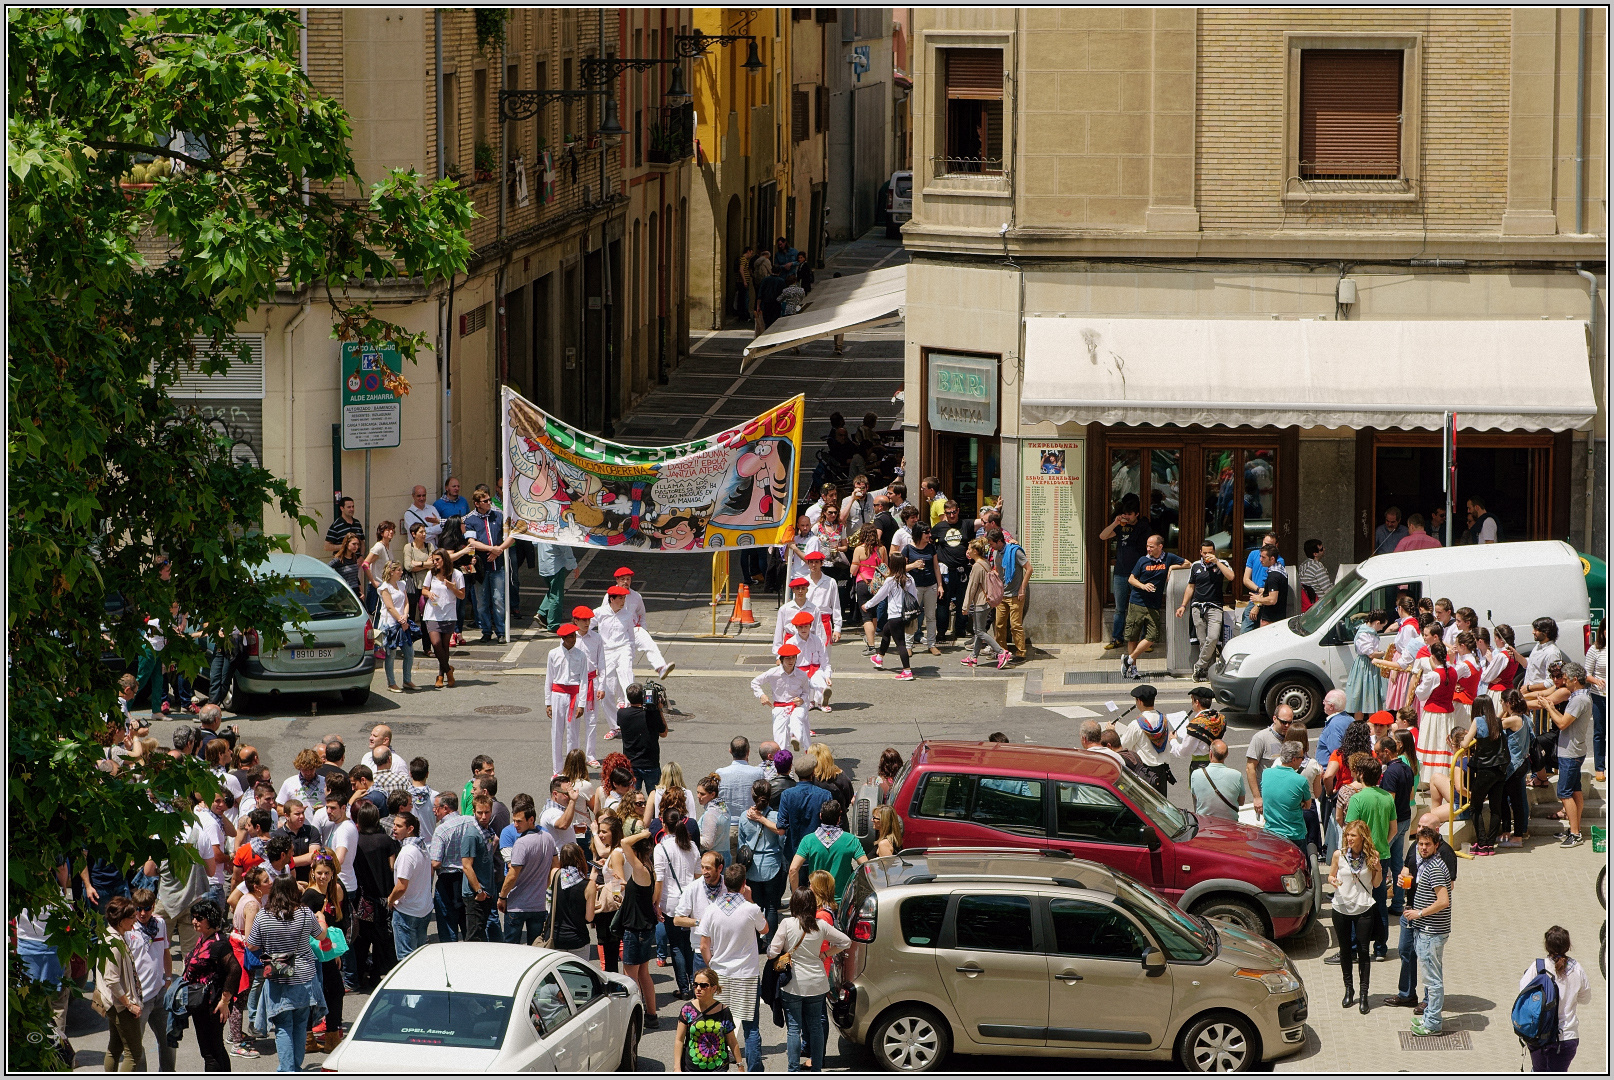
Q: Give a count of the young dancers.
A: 8